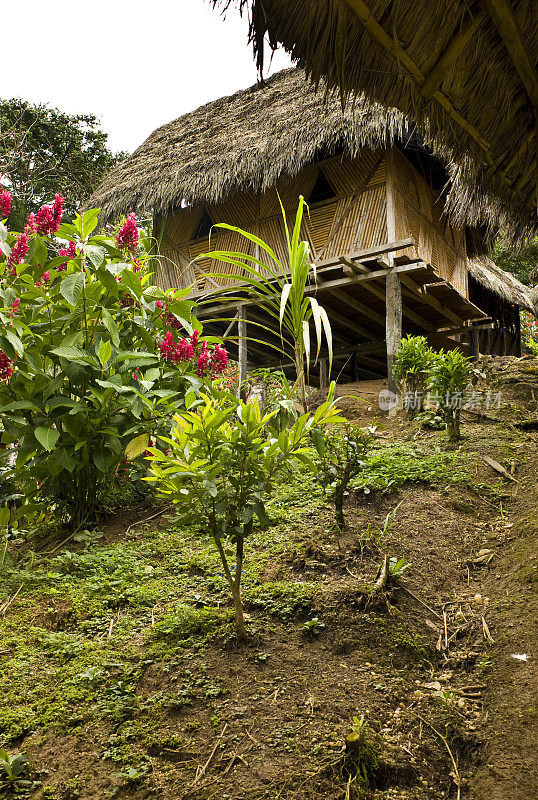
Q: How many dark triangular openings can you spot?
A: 2